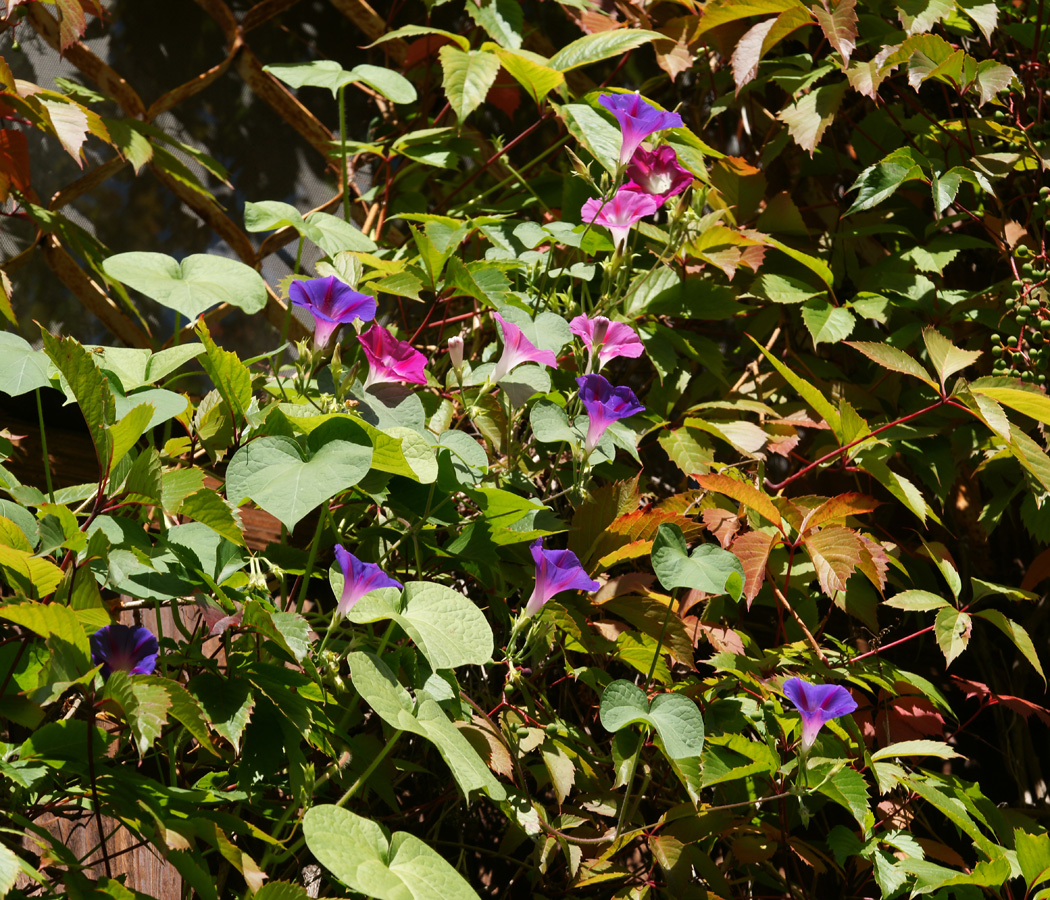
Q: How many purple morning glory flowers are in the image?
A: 7